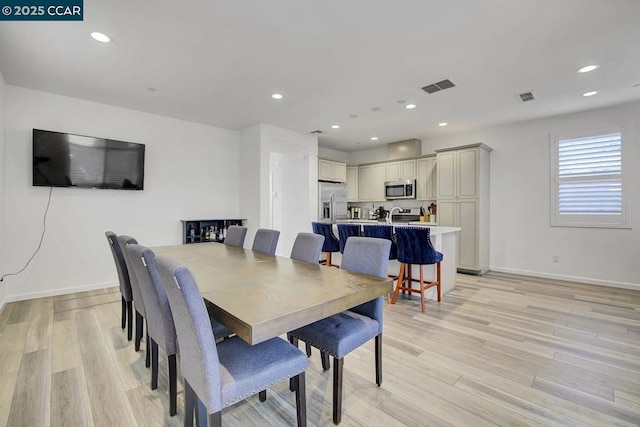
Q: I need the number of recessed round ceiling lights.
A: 8